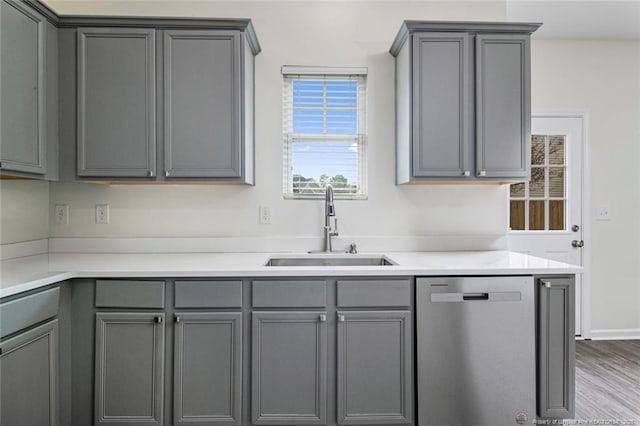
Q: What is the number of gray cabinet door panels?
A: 11